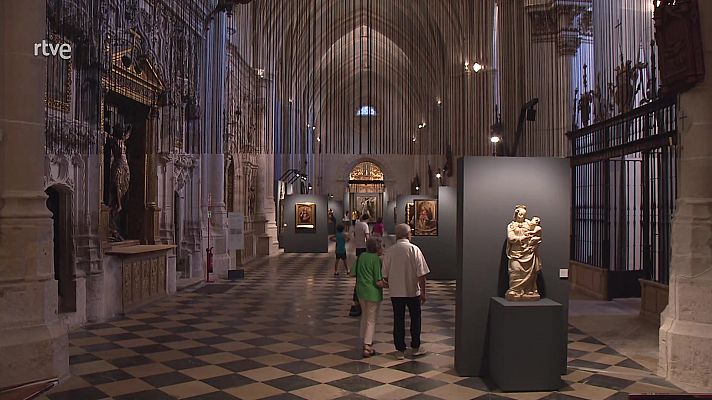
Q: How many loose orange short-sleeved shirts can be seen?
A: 0